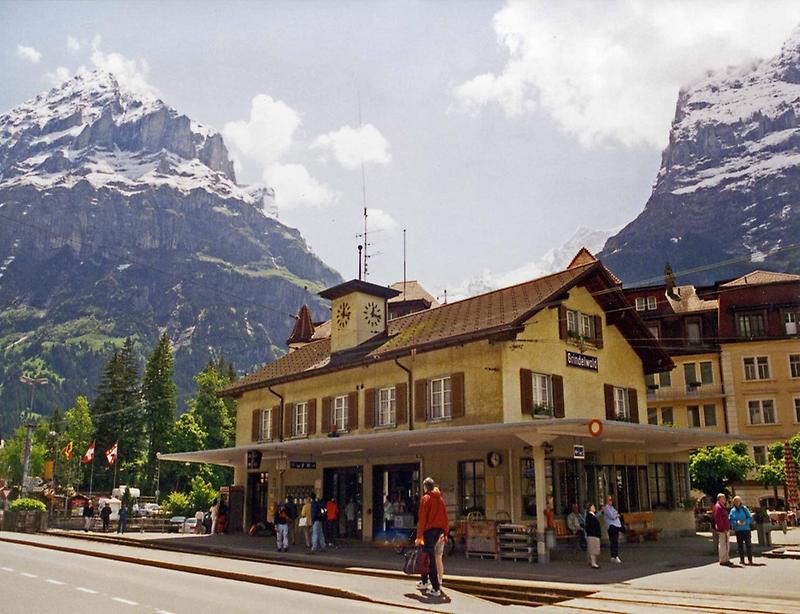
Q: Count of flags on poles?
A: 3